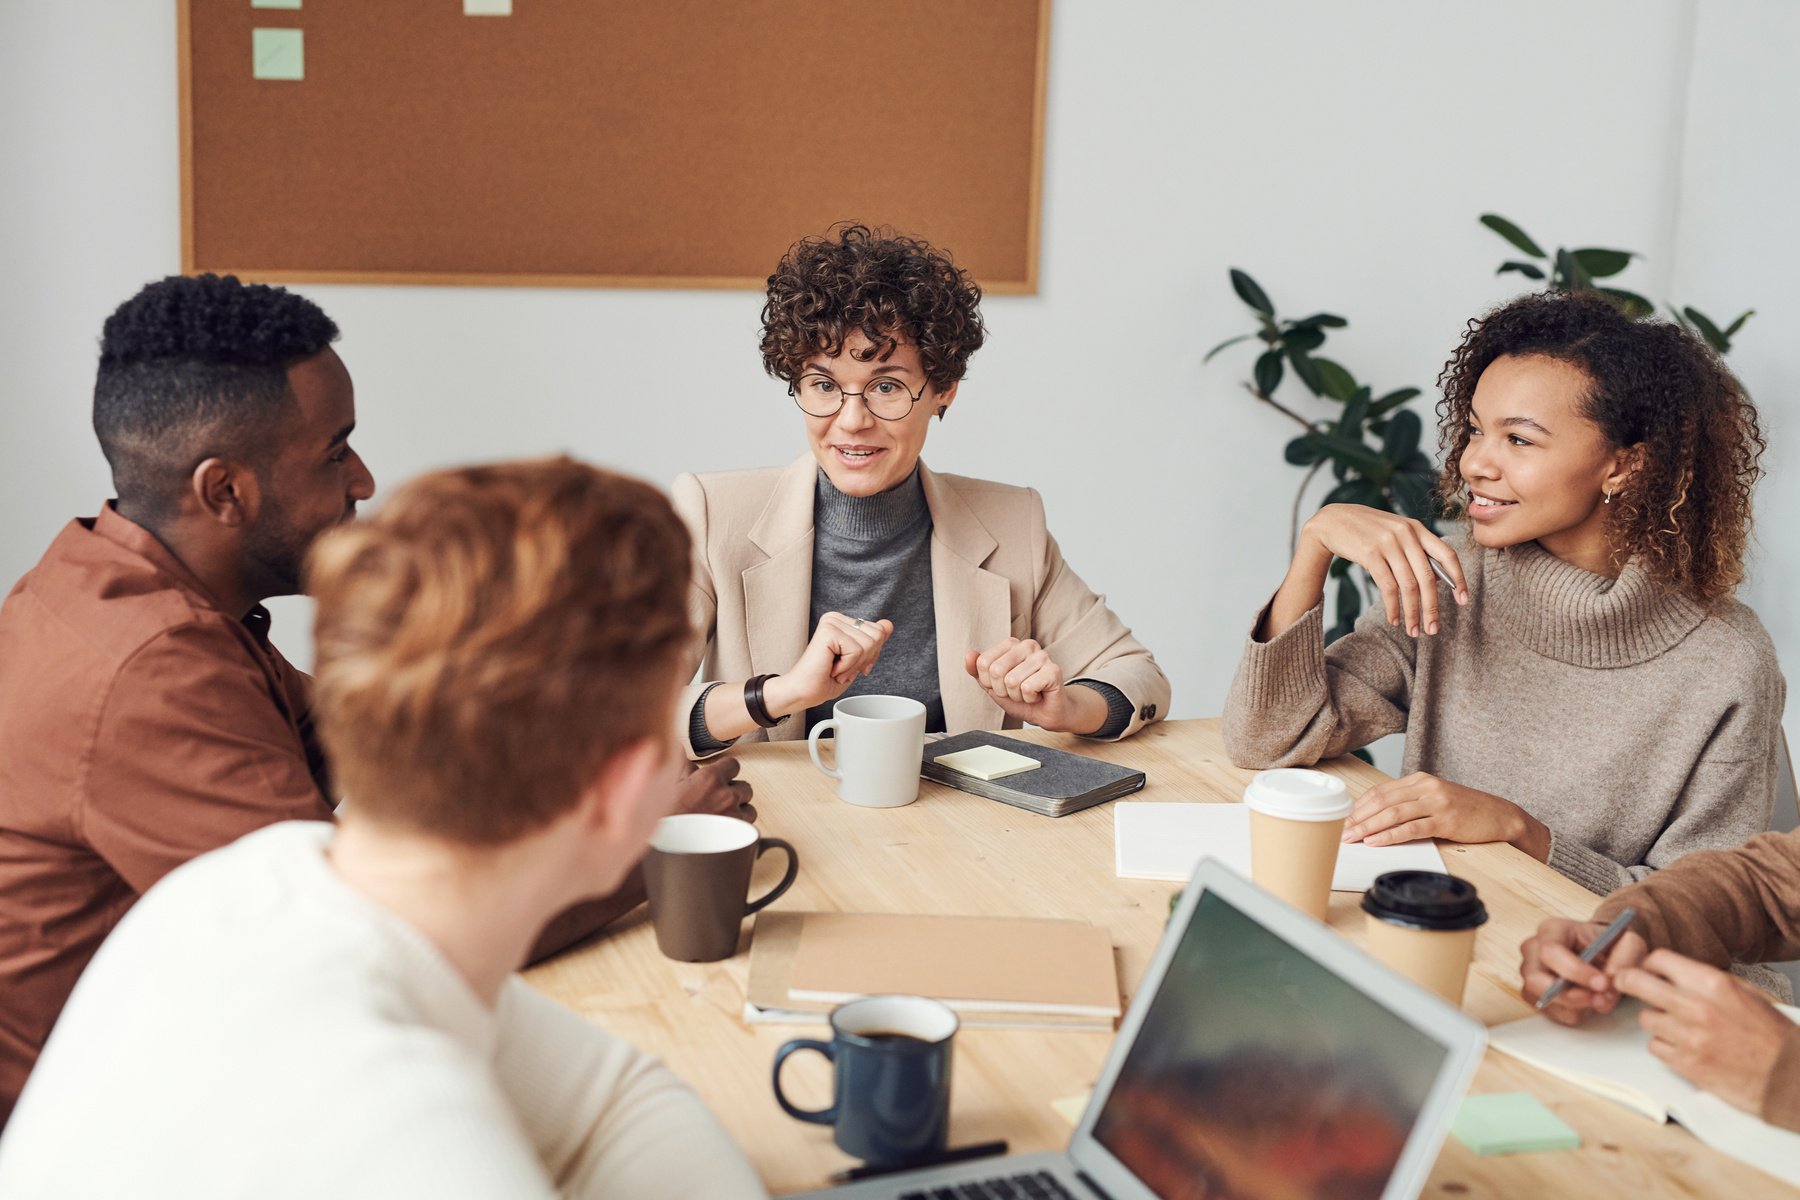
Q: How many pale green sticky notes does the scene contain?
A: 3